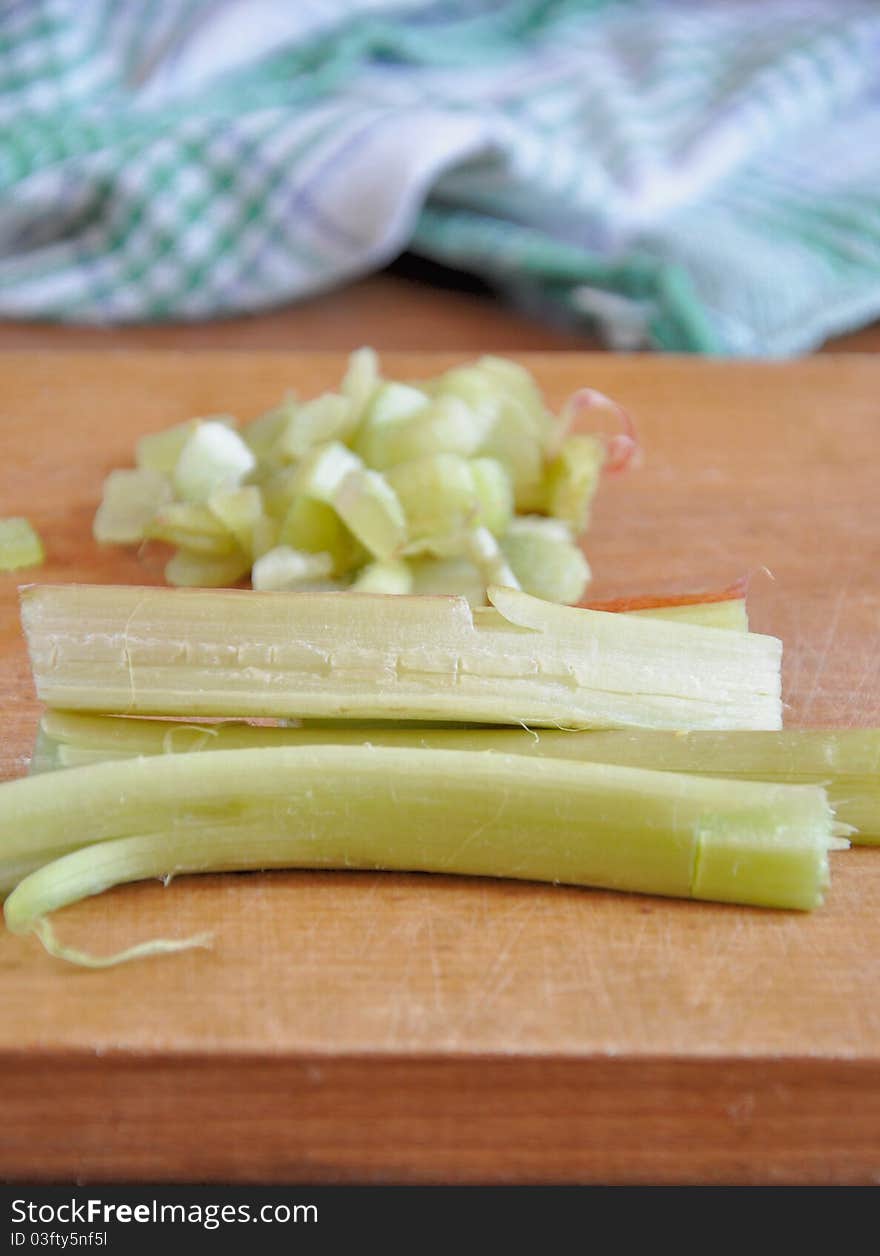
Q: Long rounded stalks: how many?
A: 2